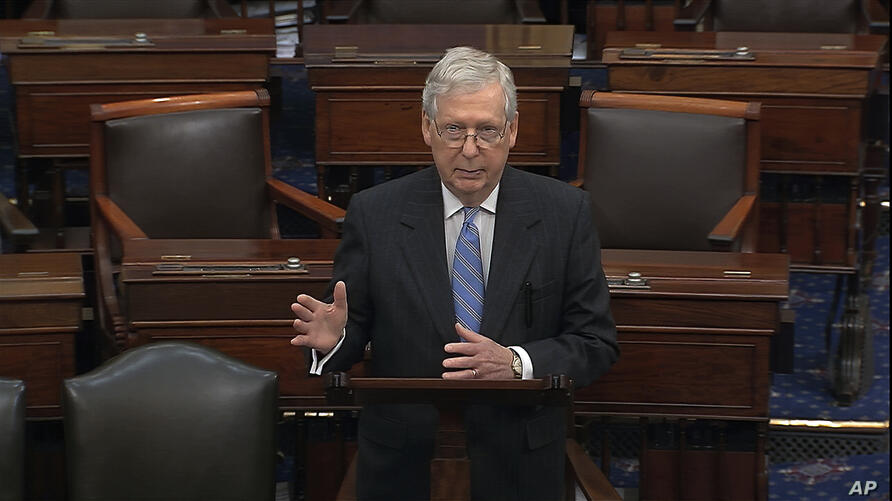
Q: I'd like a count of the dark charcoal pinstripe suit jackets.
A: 1